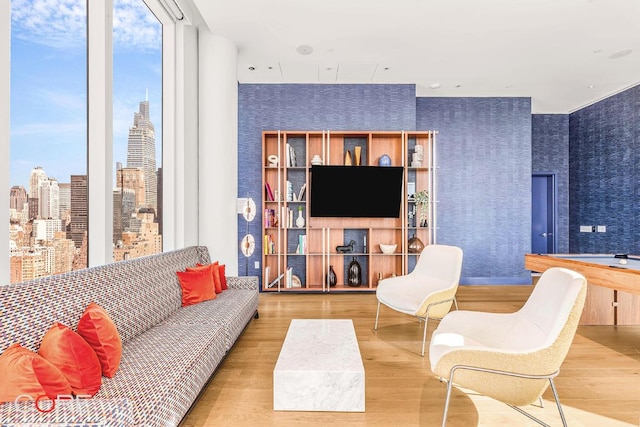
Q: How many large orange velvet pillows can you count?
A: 6